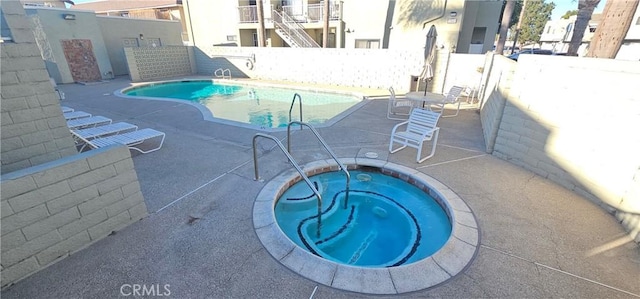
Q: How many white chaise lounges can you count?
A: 5